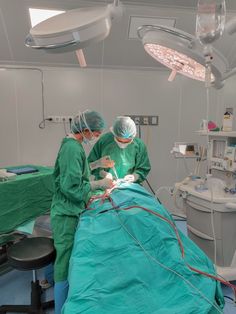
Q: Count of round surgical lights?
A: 2